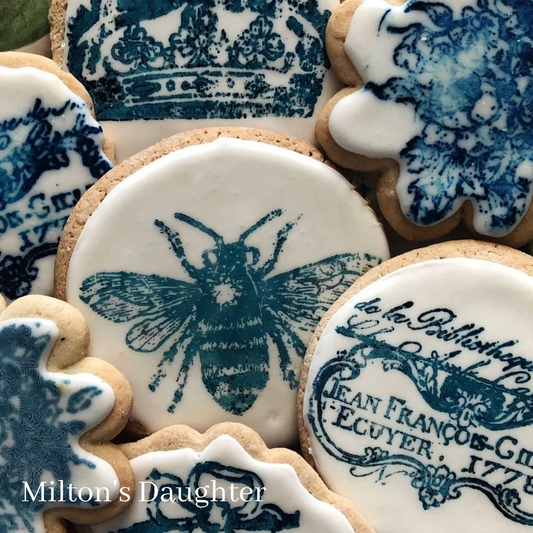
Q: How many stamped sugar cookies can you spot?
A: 7